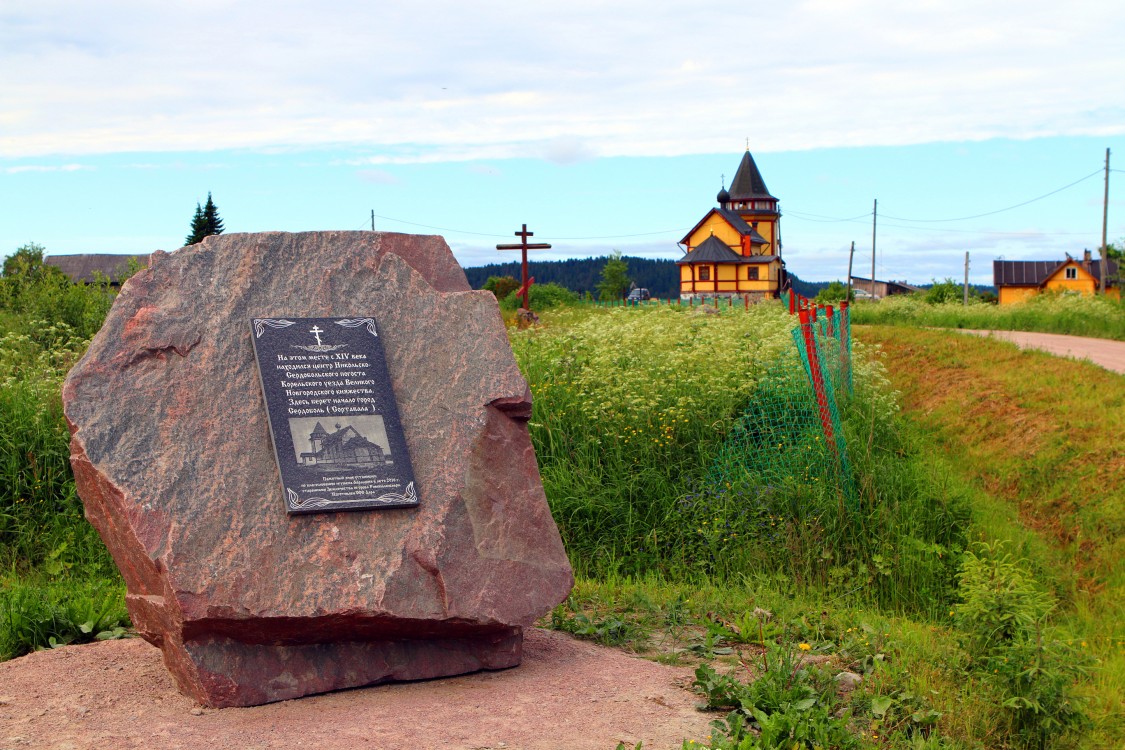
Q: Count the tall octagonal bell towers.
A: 1